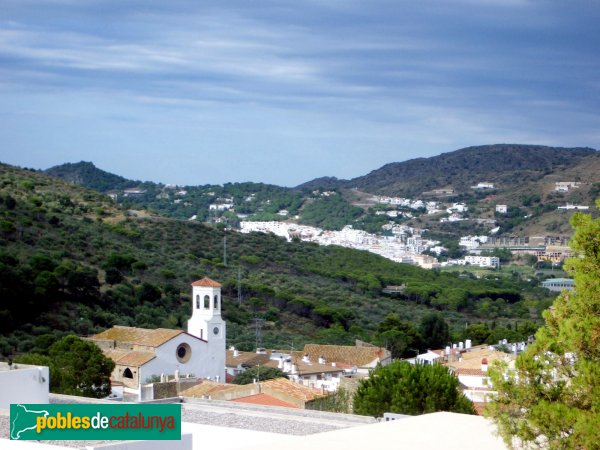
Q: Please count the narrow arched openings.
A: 3